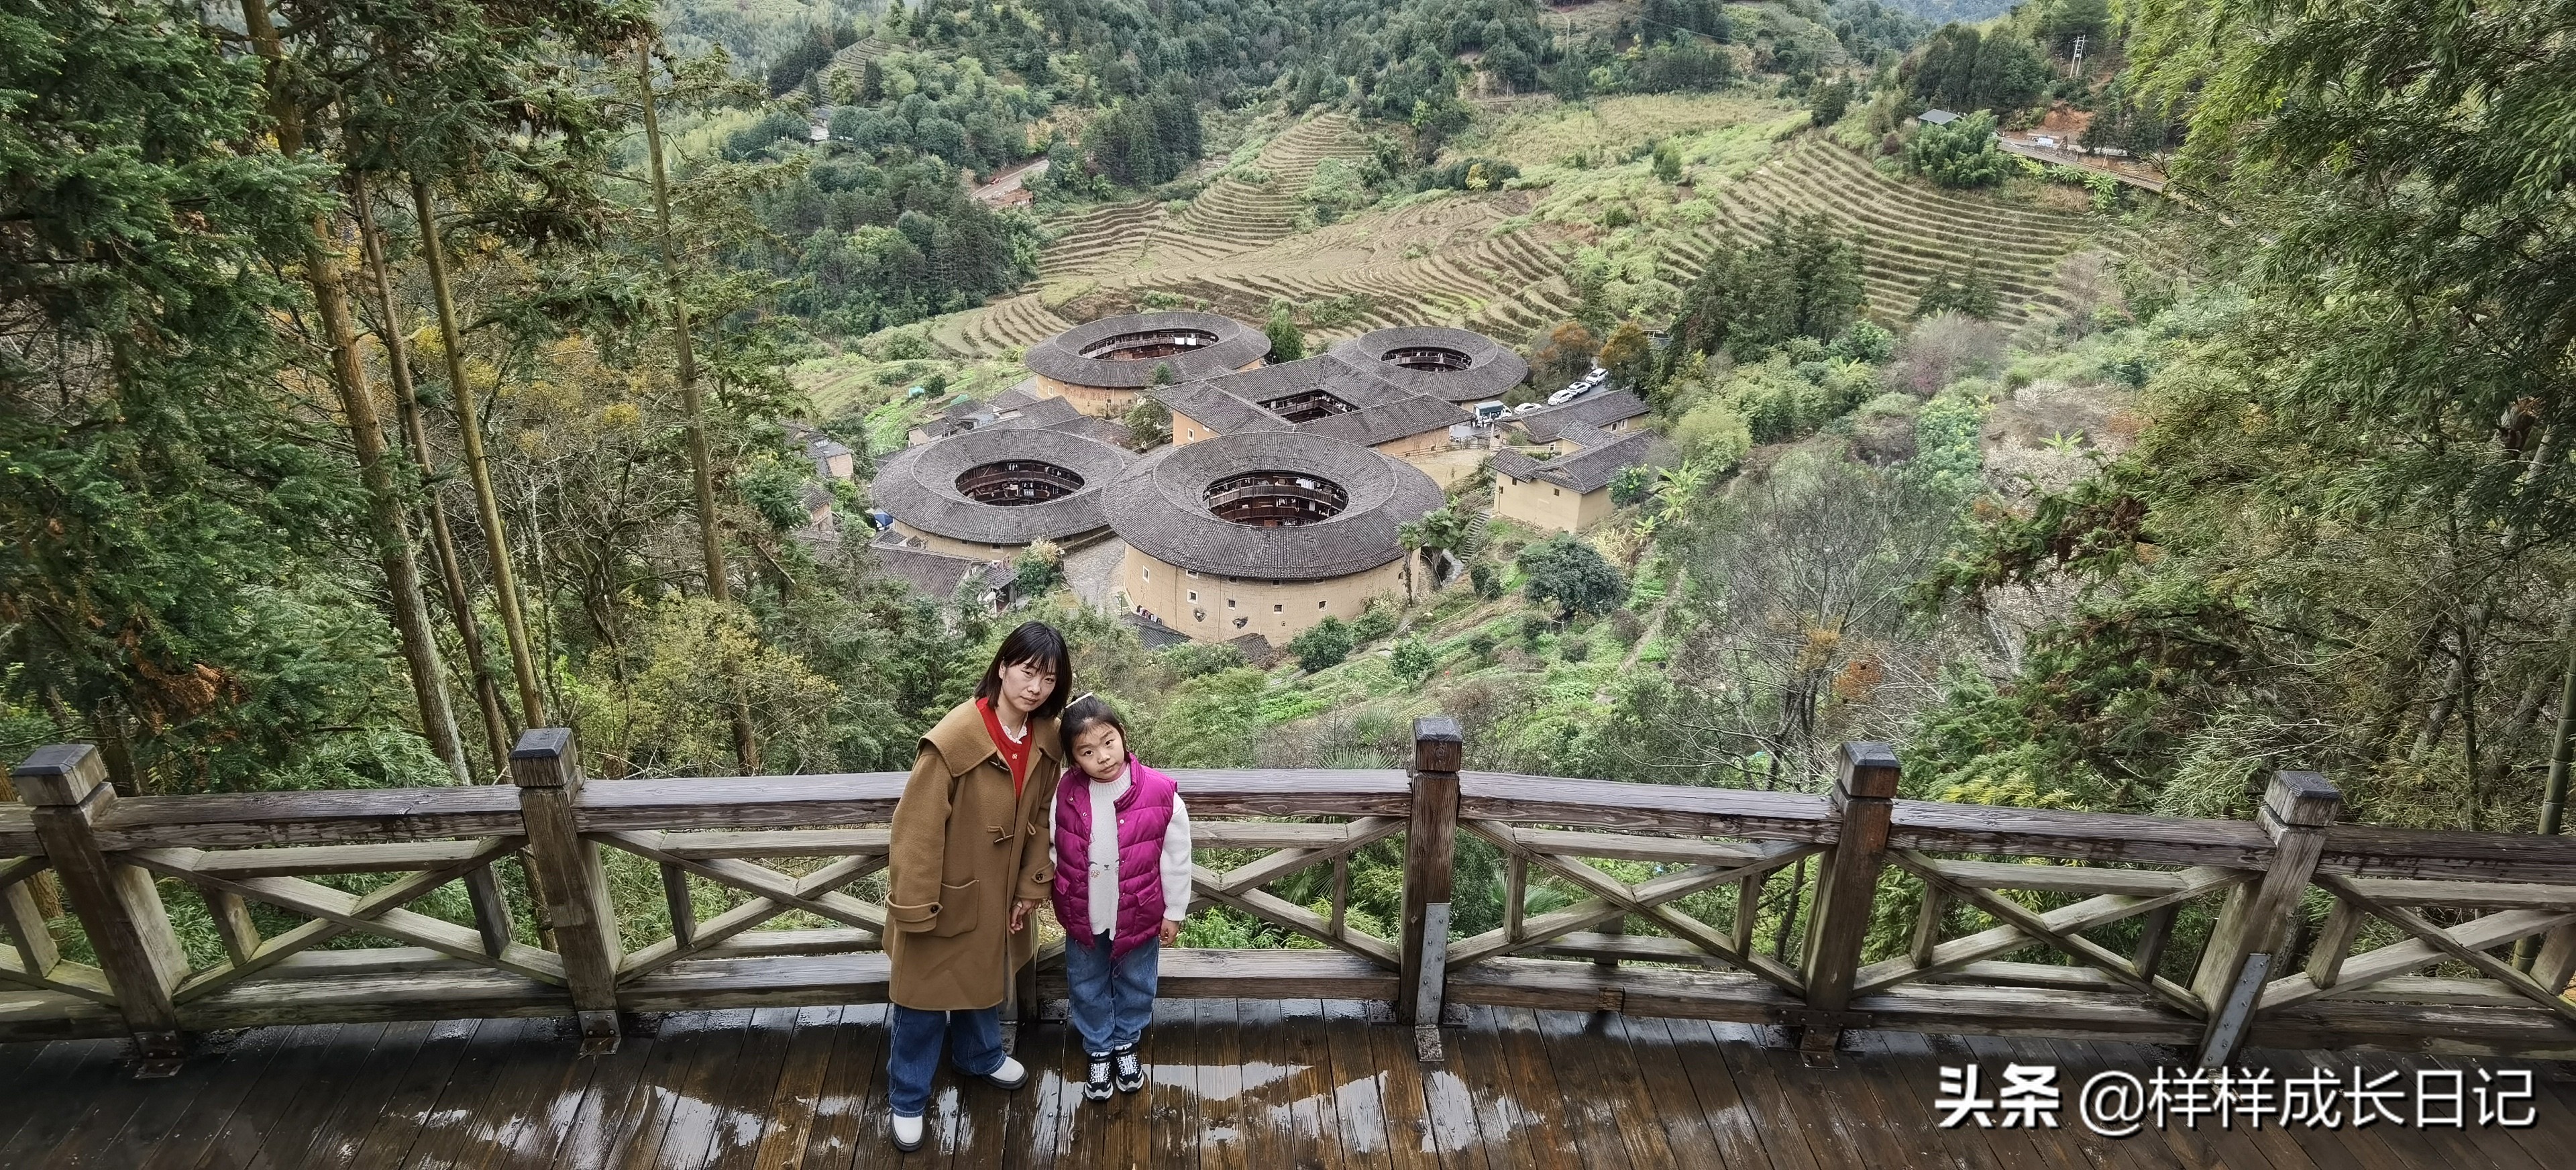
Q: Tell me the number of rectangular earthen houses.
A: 1